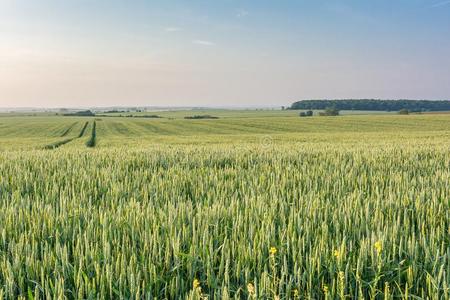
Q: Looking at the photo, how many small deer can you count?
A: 0